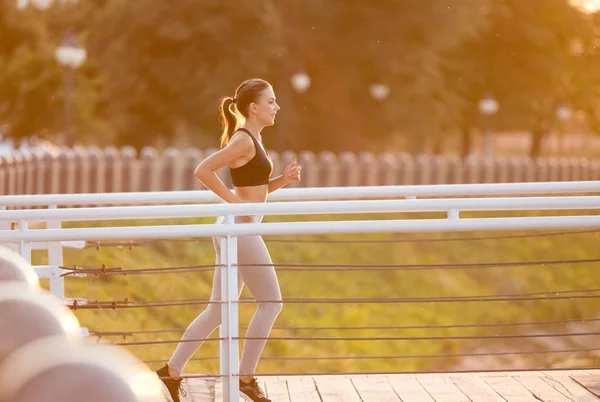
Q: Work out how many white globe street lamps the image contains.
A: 5